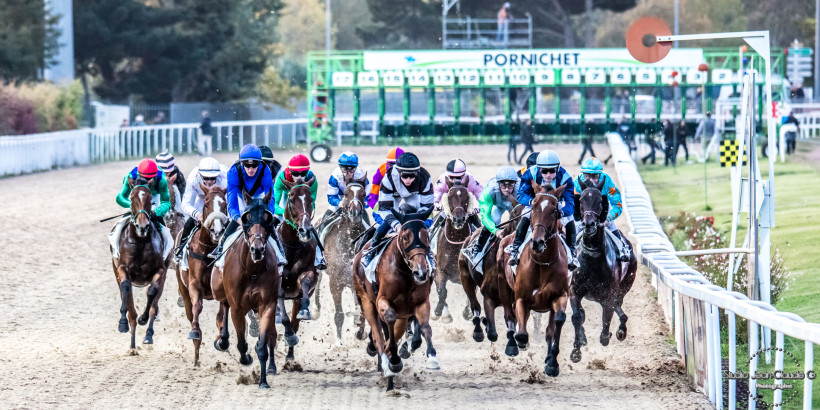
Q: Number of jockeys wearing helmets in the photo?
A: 14